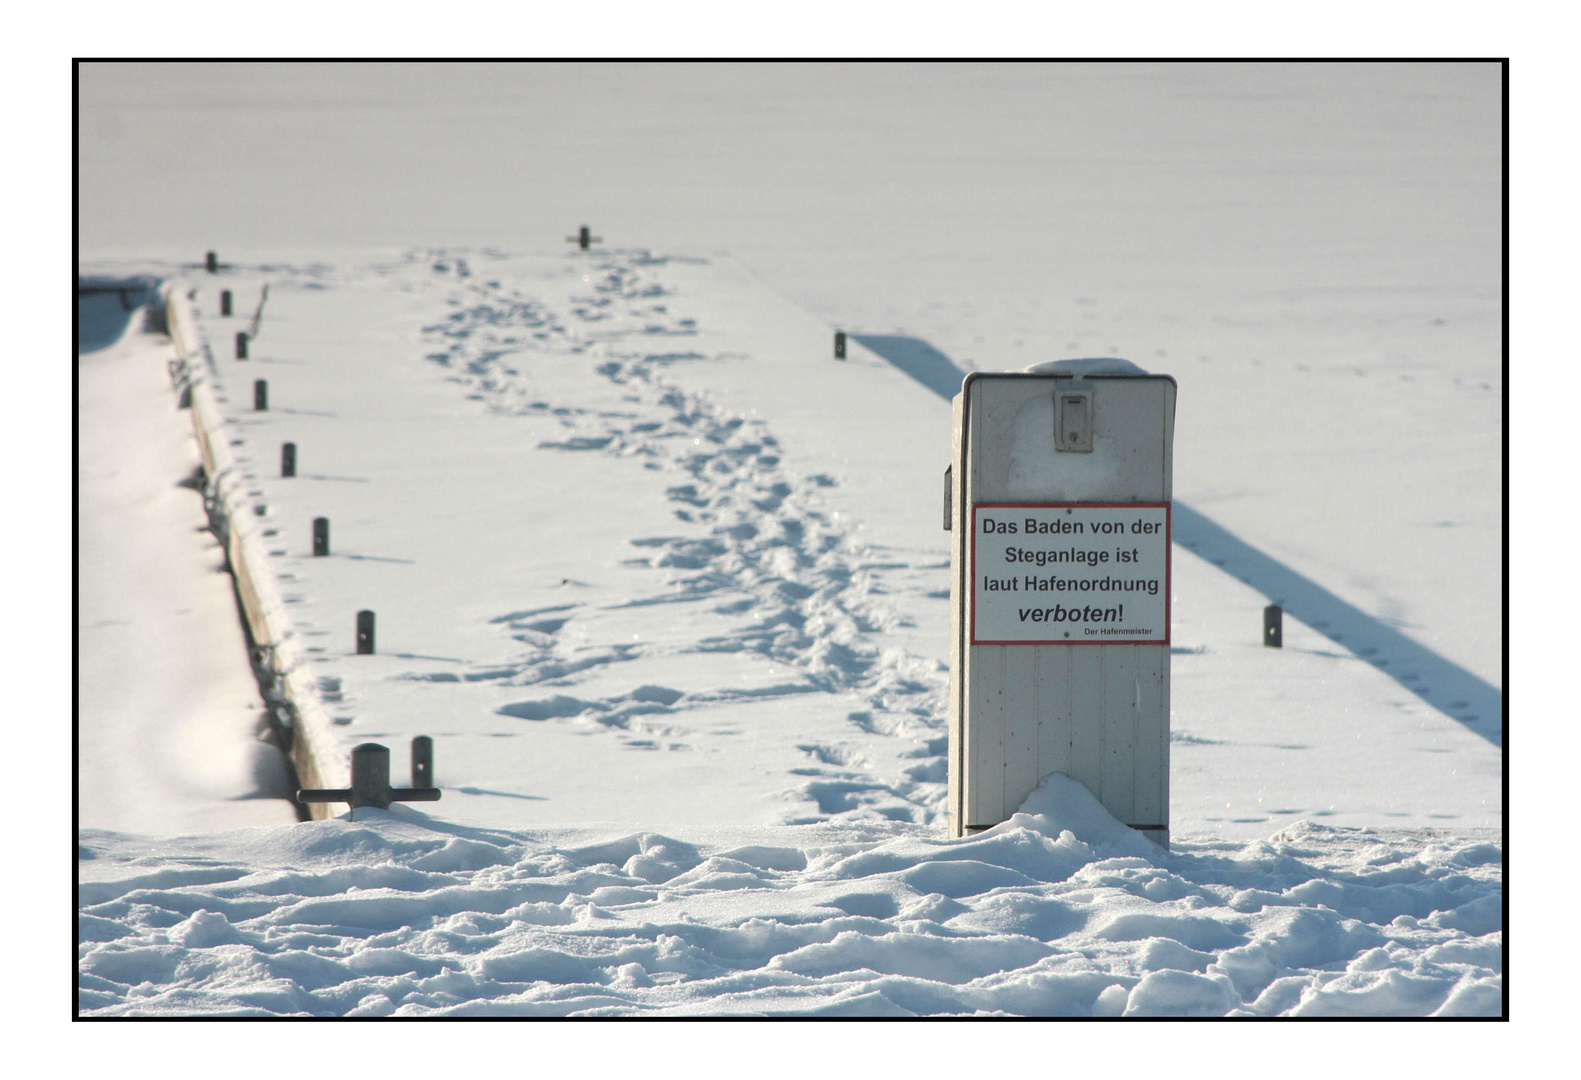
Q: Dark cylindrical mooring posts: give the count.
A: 12